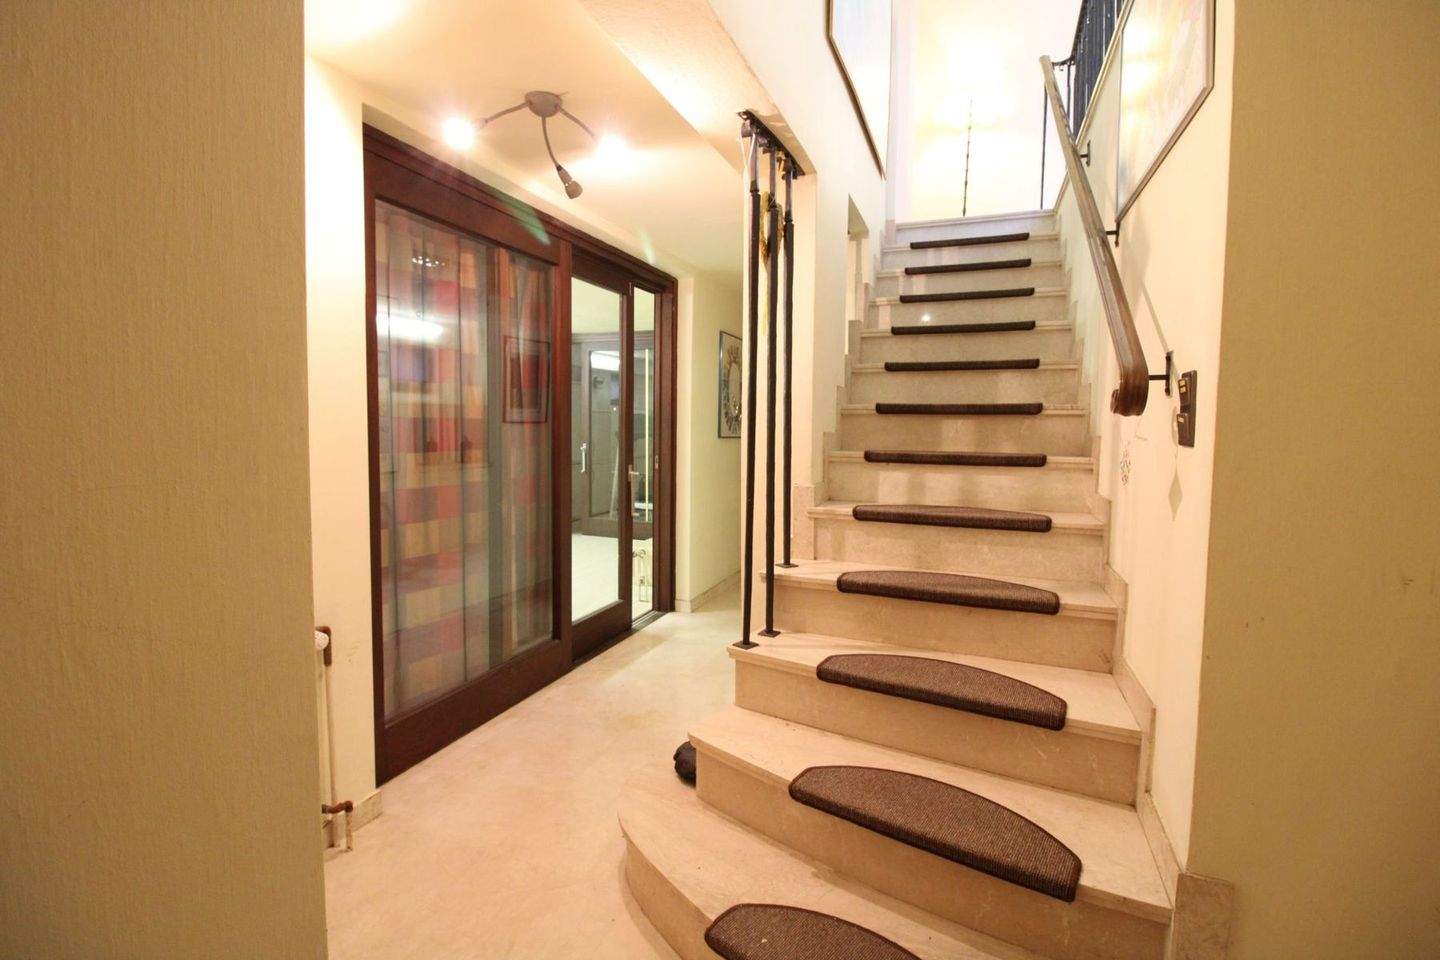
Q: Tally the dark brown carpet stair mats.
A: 12